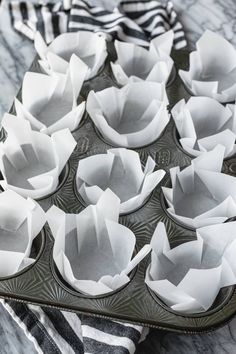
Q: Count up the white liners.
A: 12